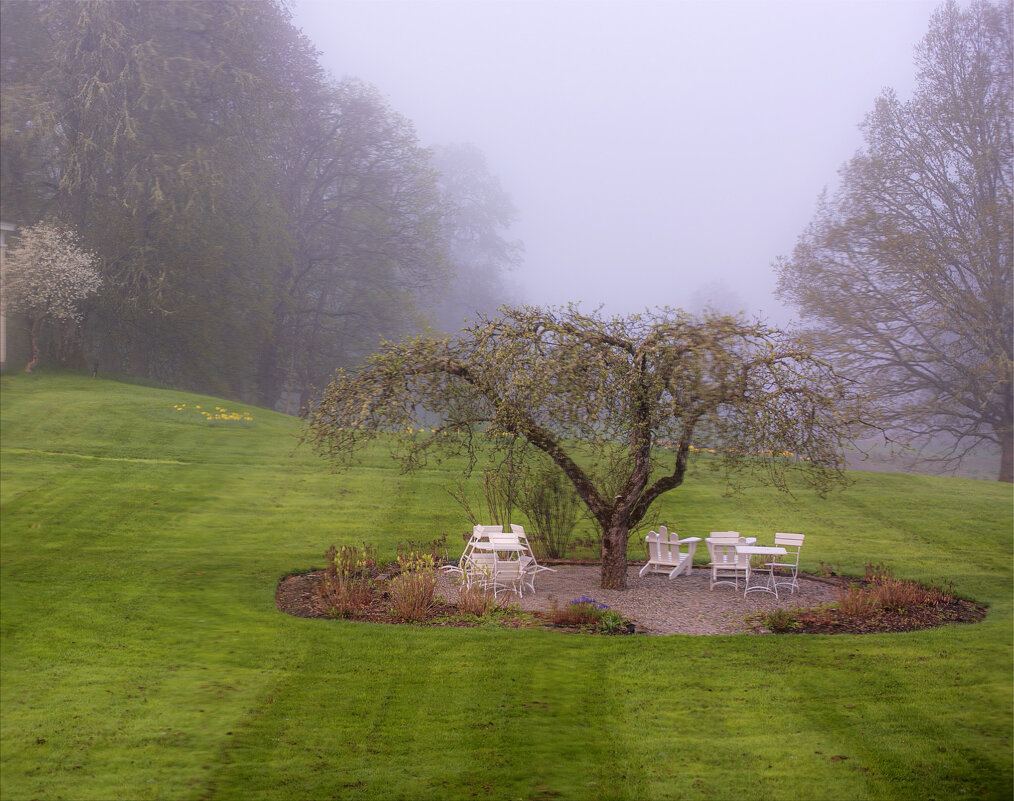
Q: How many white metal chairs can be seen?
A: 6